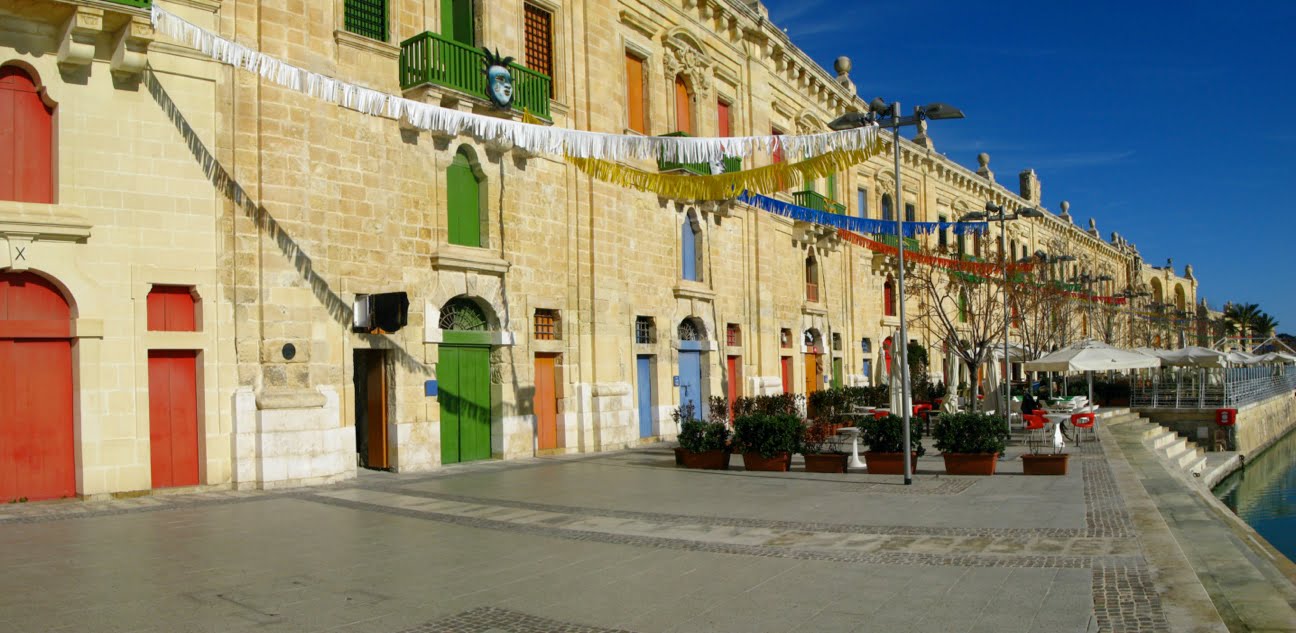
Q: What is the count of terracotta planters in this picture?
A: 6